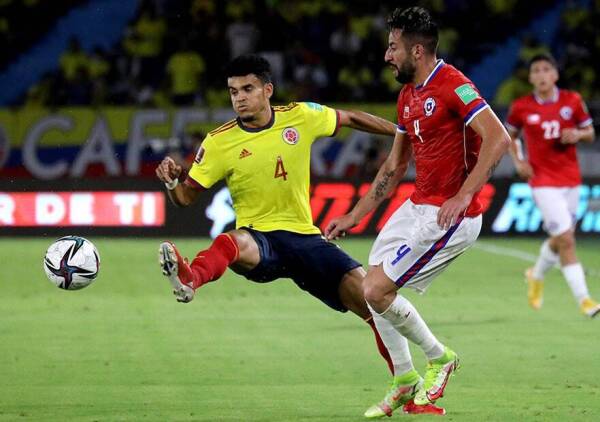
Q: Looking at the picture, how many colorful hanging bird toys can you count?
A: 0